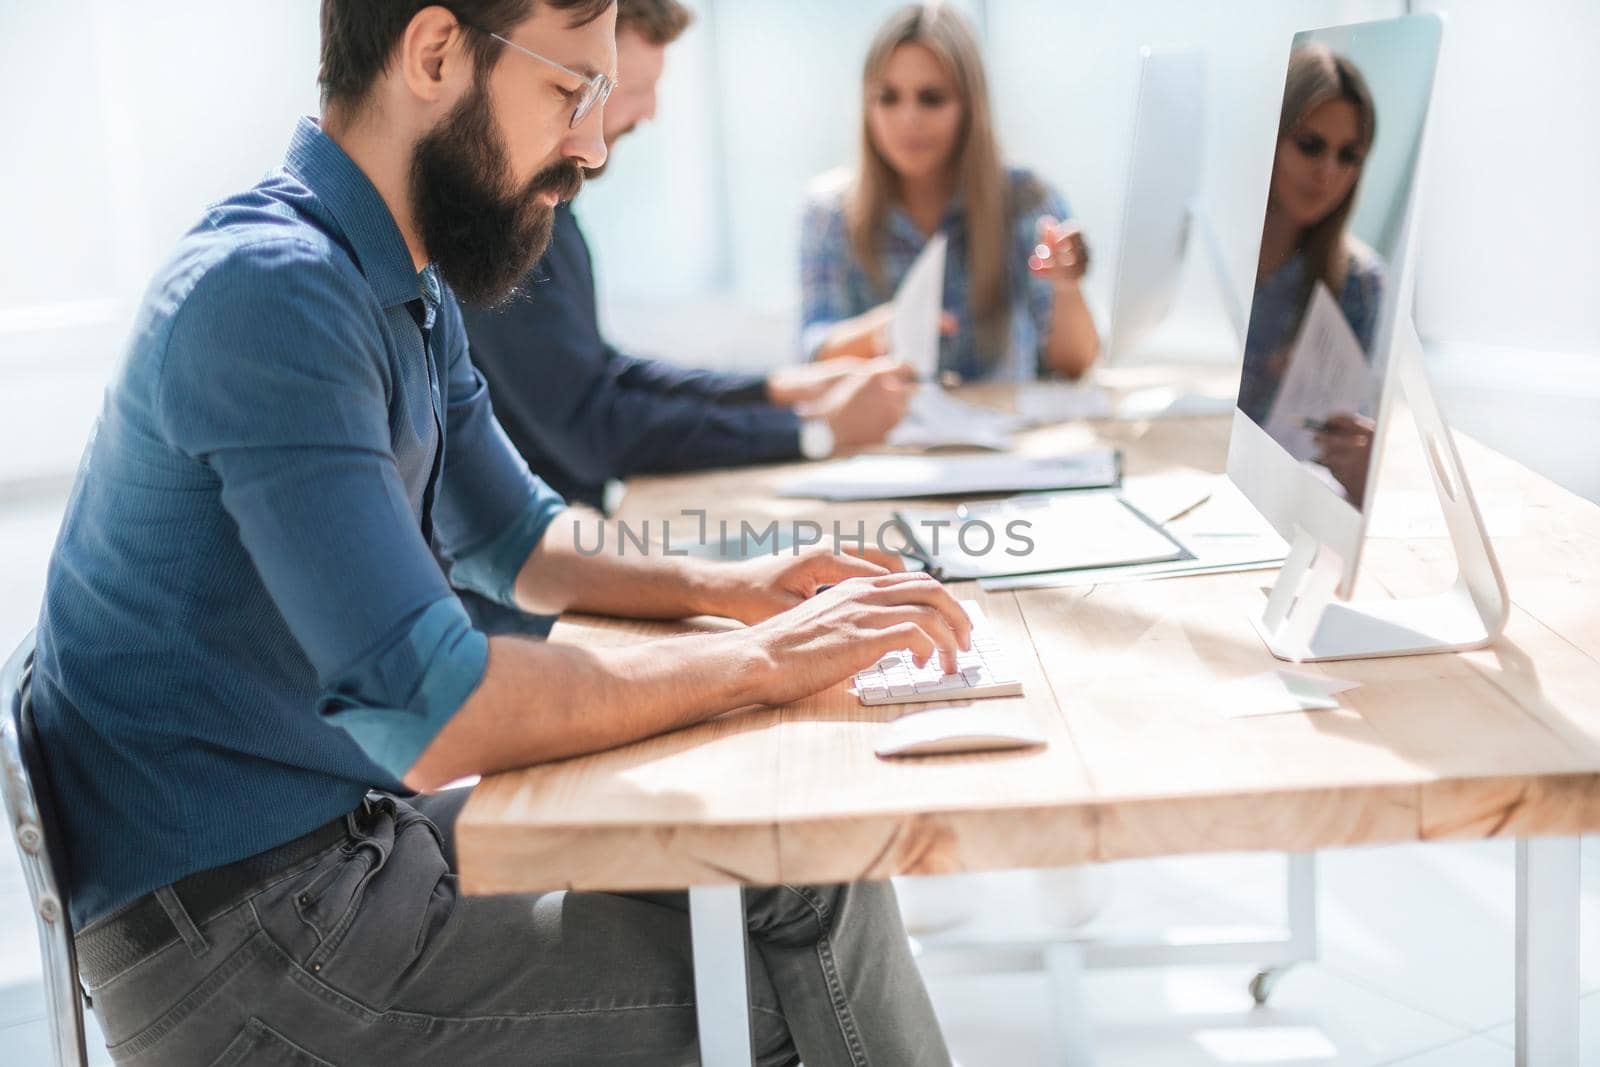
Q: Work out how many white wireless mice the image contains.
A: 1